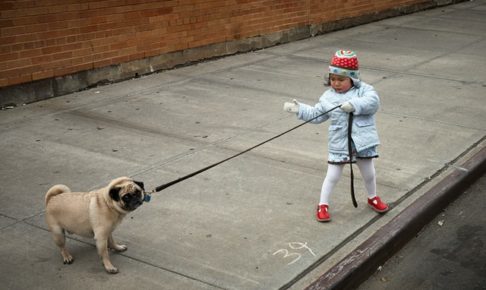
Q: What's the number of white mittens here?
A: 2